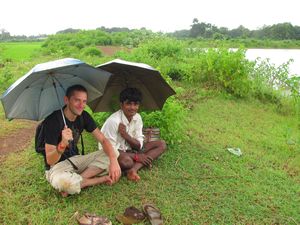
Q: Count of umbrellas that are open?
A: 2